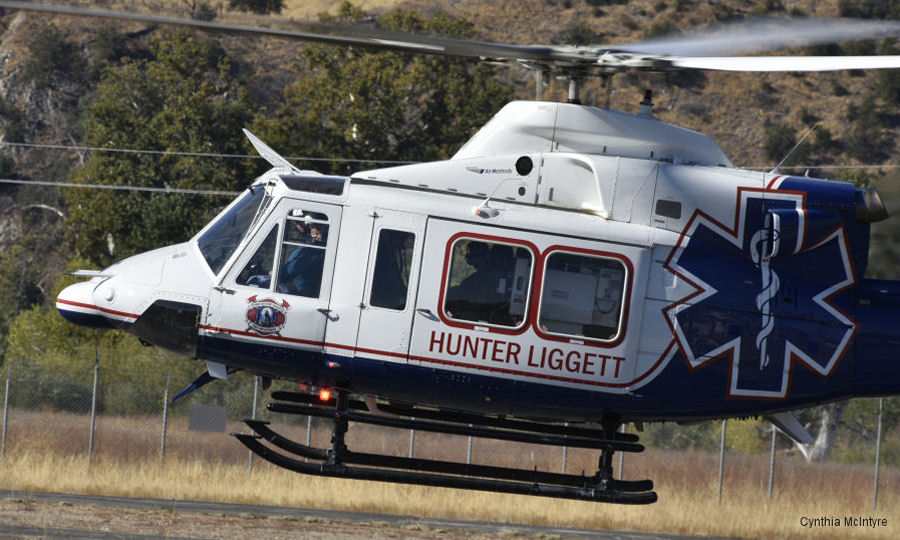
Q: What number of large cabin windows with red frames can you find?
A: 2